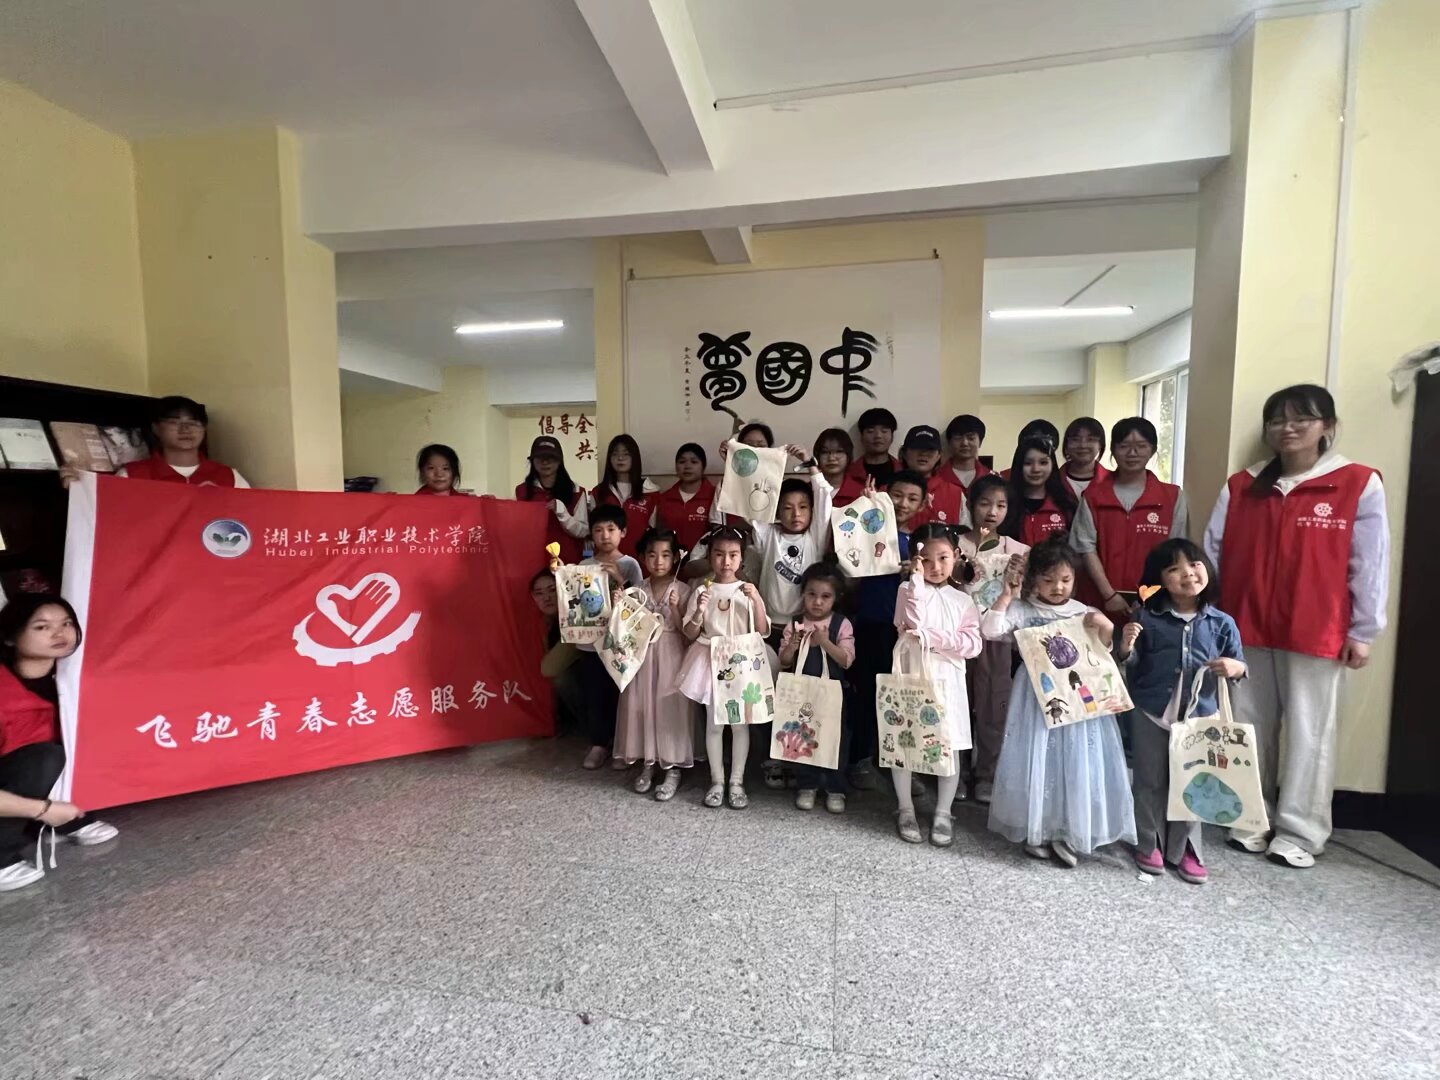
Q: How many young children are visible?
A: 10